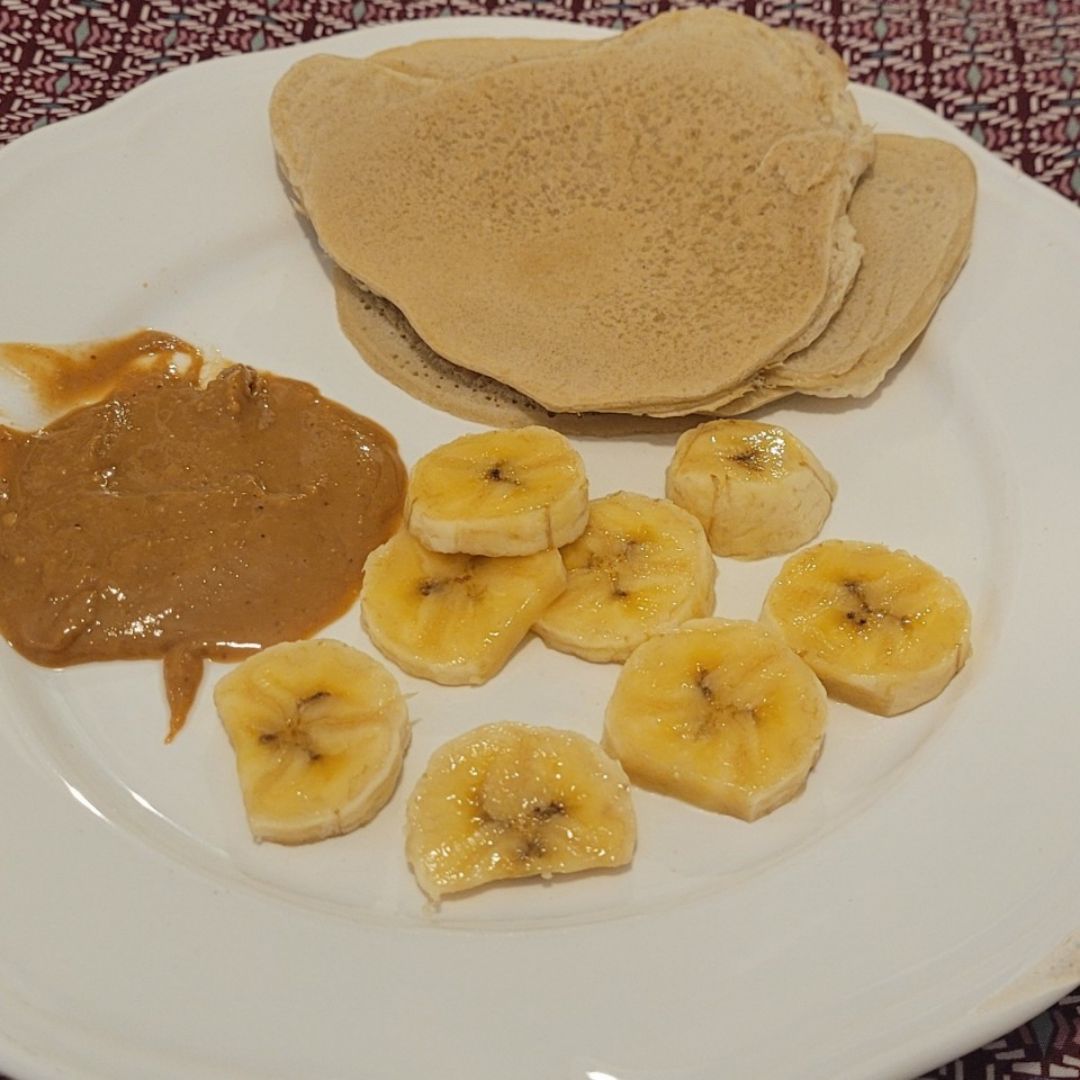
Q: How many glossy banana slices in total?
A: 8